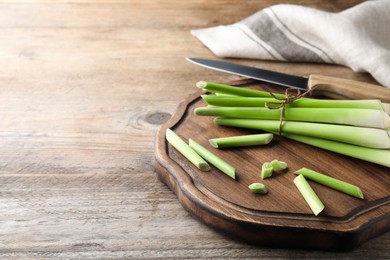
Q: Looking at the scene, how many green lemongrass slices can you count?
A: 8